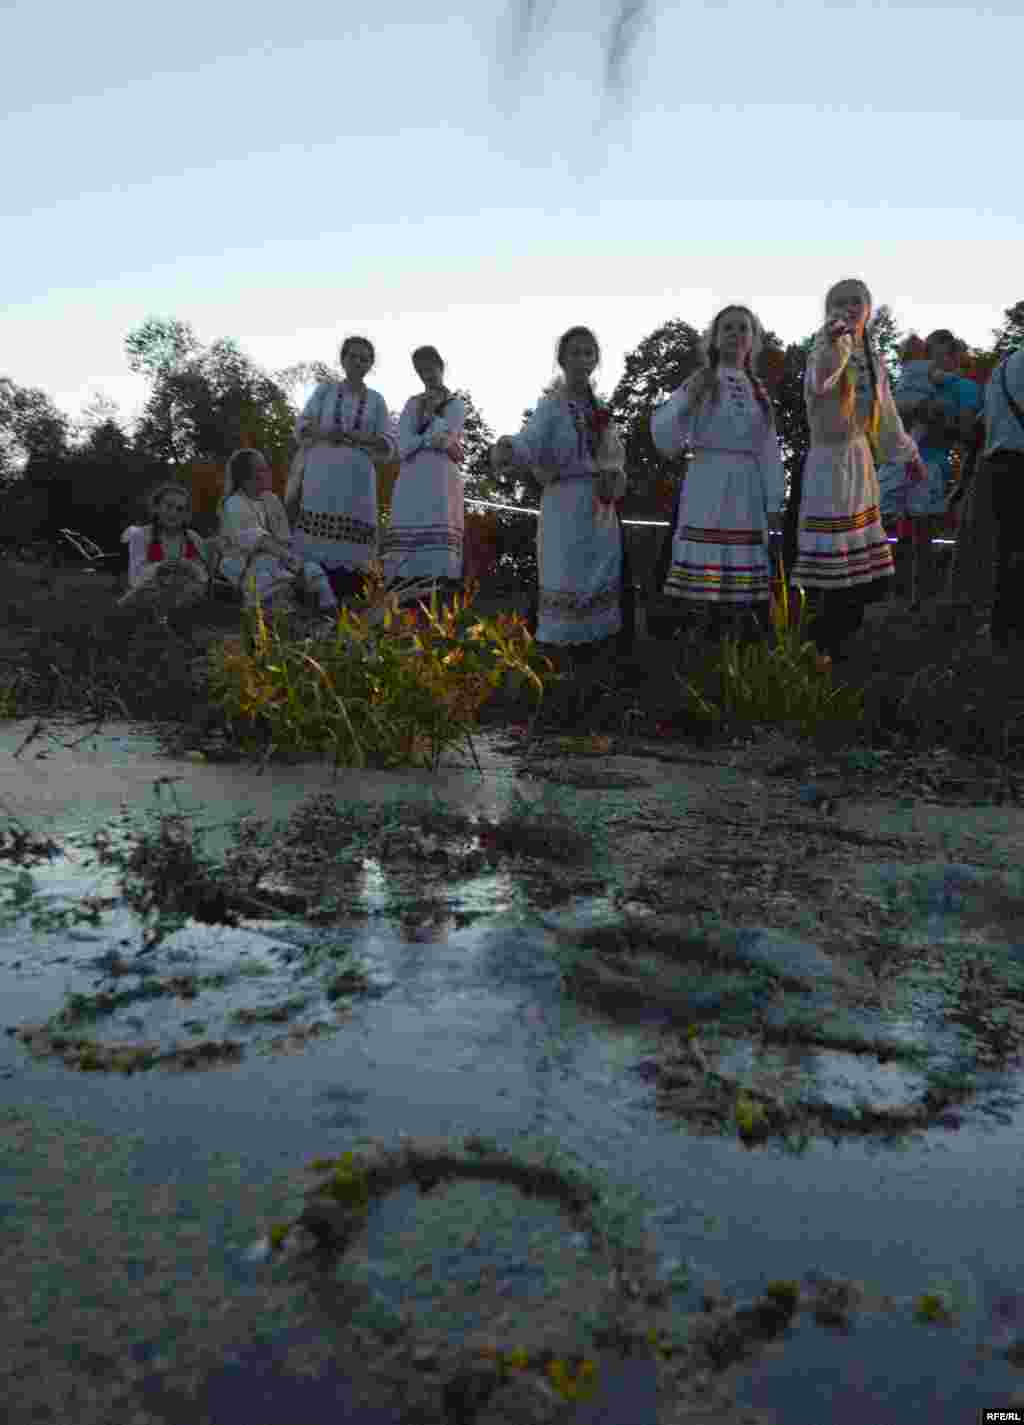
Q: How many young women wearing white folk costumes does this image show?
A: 7